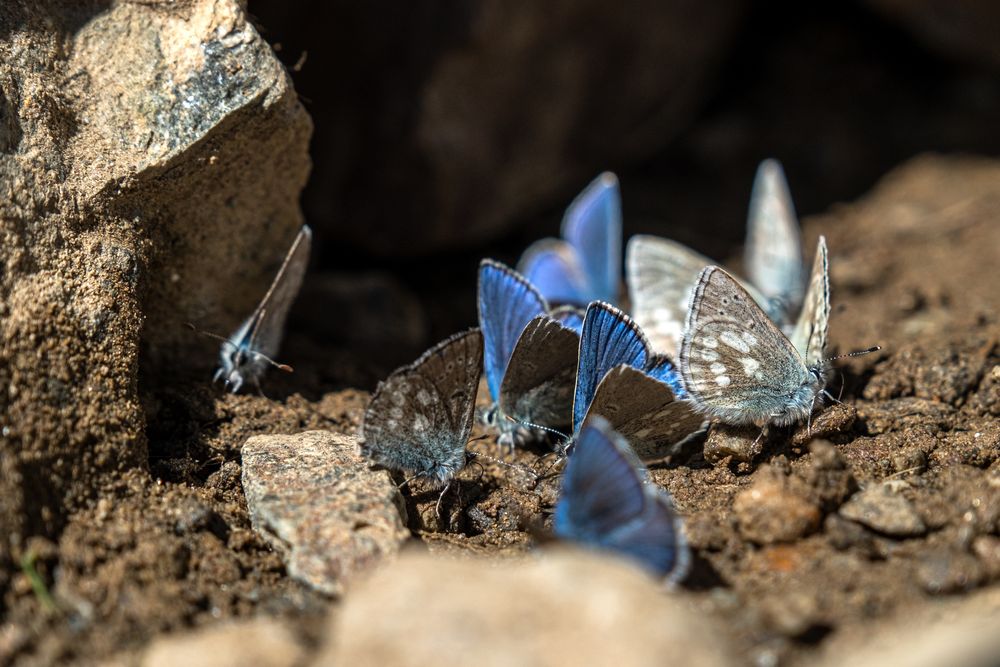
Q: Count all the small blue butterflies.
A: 4